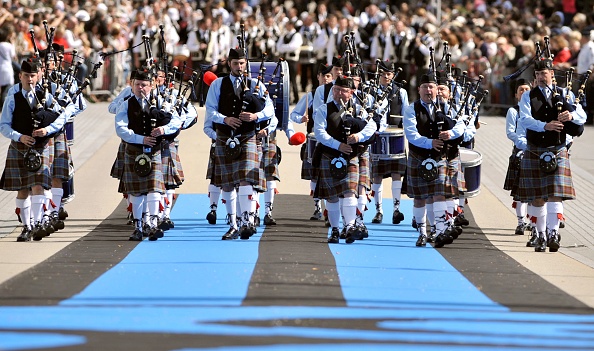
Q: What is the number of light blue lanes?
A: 2